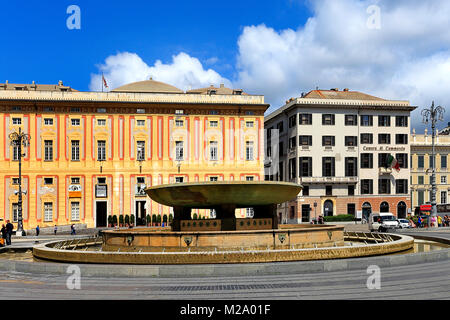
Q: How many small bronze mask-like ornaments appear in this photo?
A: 4